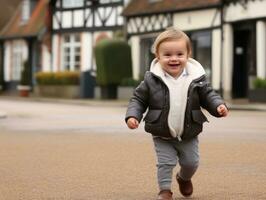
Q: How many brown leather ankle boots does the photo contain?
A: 2